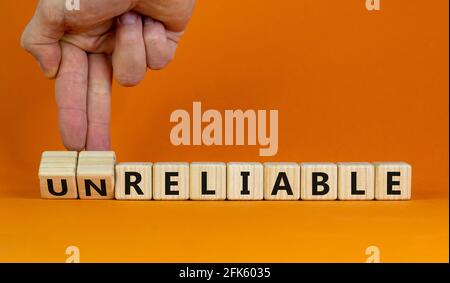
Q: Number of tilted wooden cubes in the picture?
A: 2